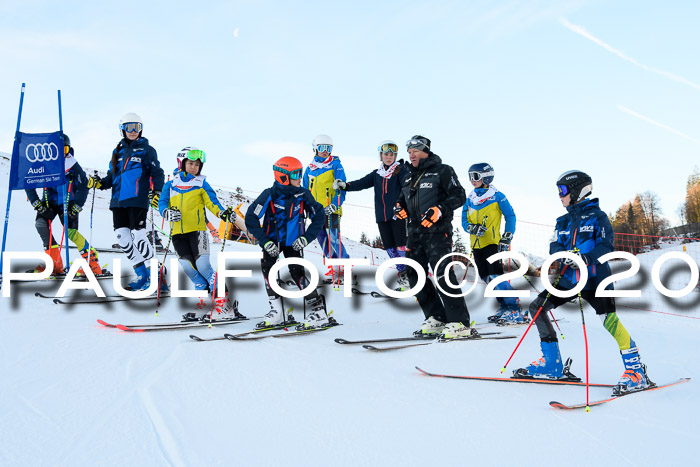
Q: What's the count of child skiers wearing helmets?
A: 8